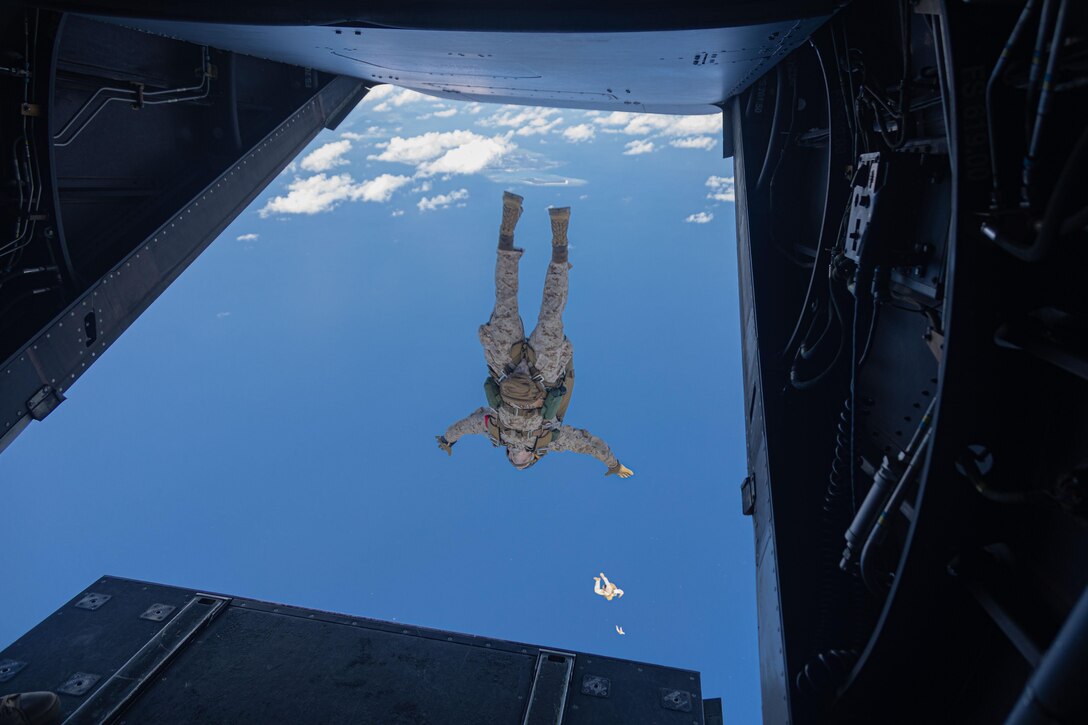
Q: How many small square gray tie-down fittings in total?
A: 6